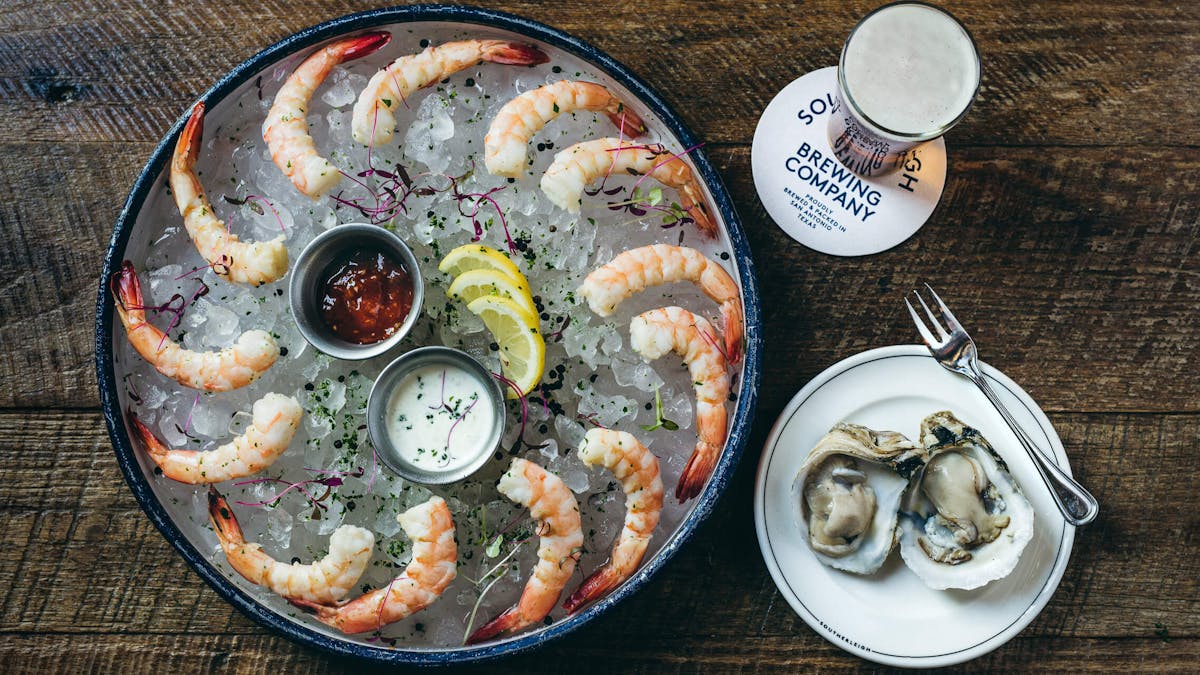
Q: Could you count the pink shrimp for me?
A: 13